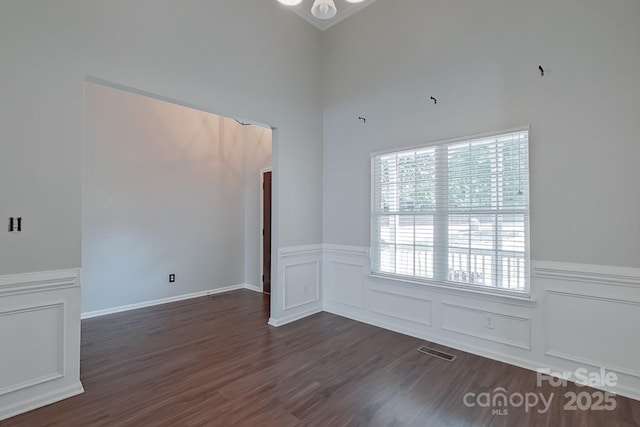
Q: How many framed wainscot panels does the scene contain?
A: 6